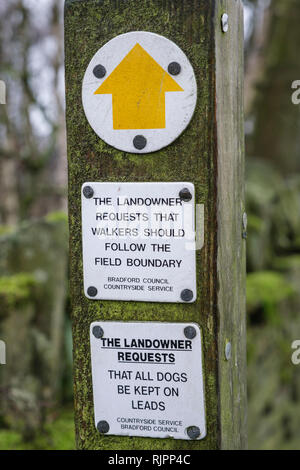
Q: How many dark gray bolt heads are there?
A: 11